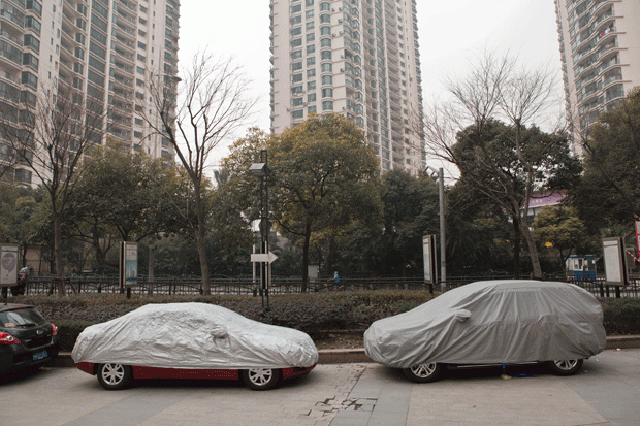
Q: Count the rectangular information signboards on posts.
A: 4